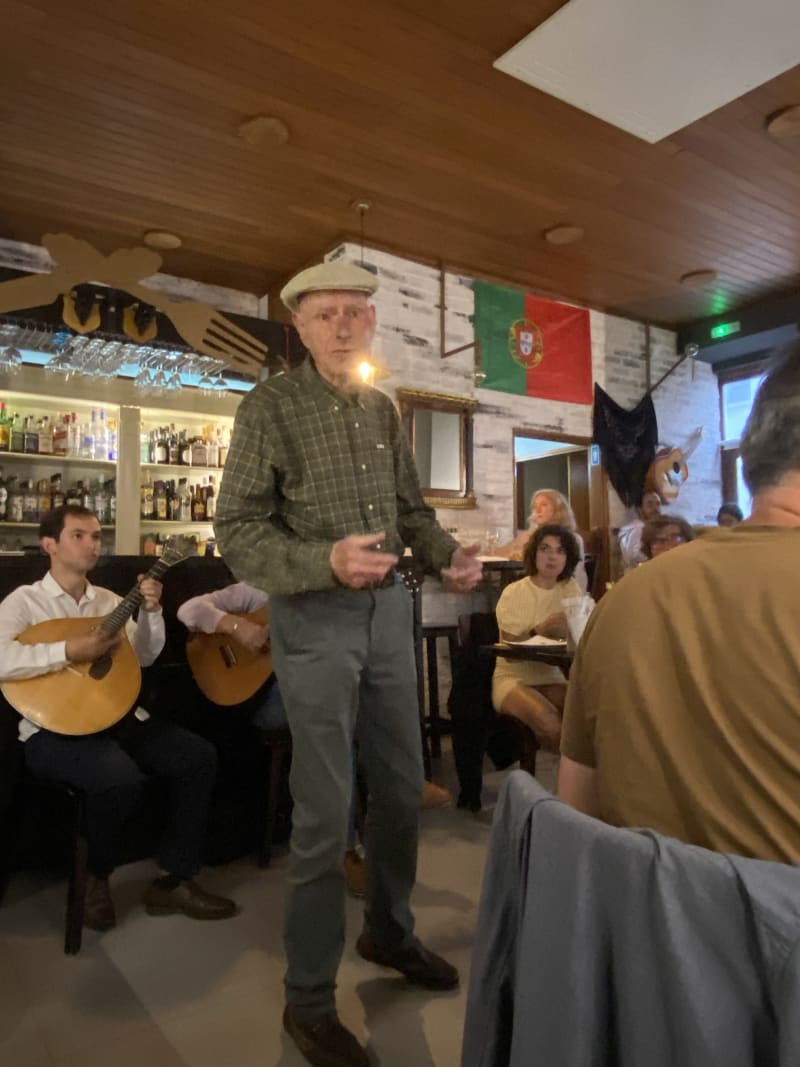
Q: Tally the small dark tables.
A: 2